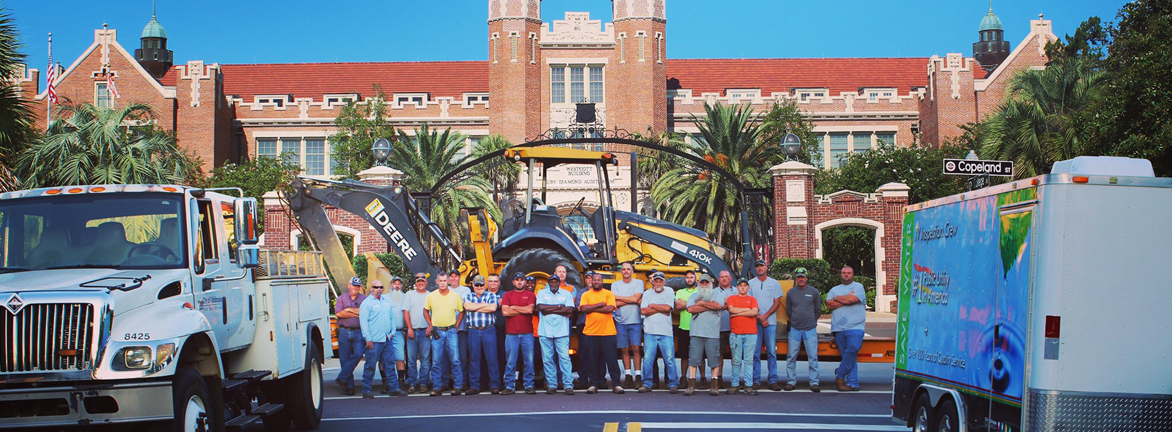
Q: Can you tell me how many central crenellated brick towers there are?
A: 2